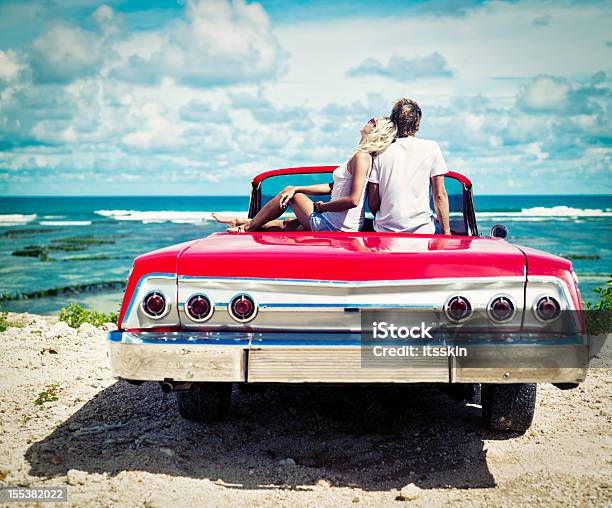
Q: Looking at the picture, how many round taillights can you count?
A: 6